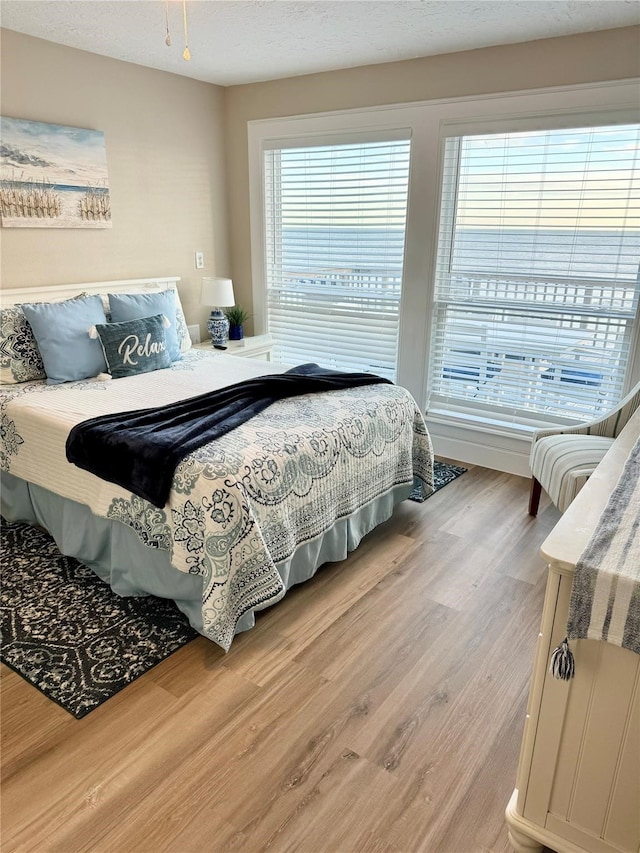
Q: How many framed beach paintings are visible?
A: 1